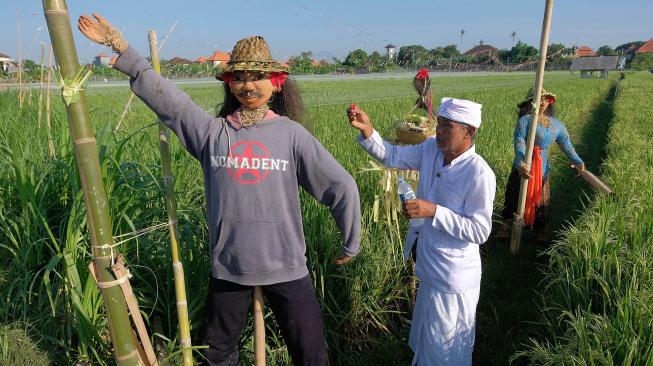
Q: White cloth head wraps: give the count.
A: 1